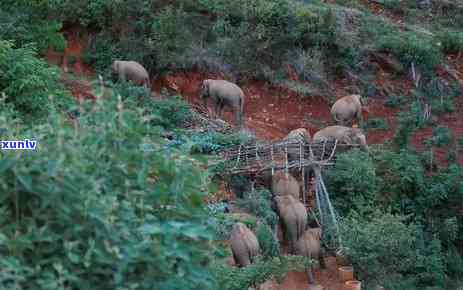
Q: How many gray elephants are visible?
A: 9